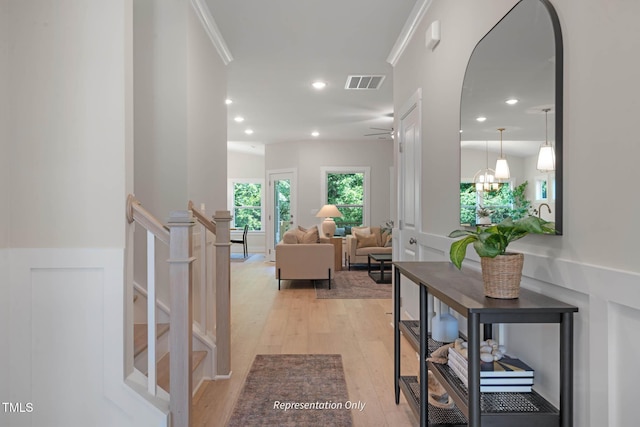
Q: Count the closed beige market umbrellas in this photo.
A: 0